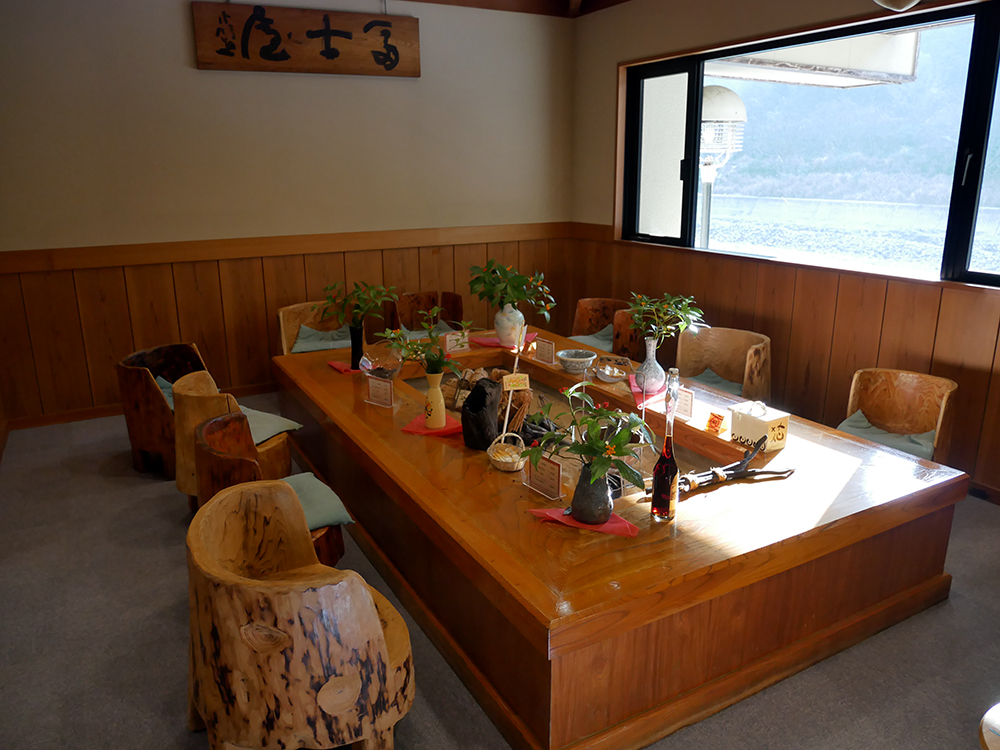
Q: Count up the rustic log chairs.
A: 9